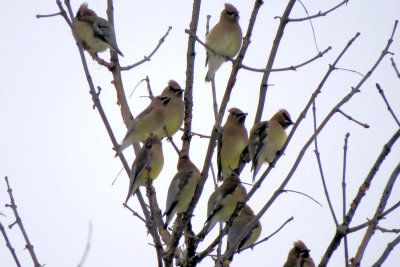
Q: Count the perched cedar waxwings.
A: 11